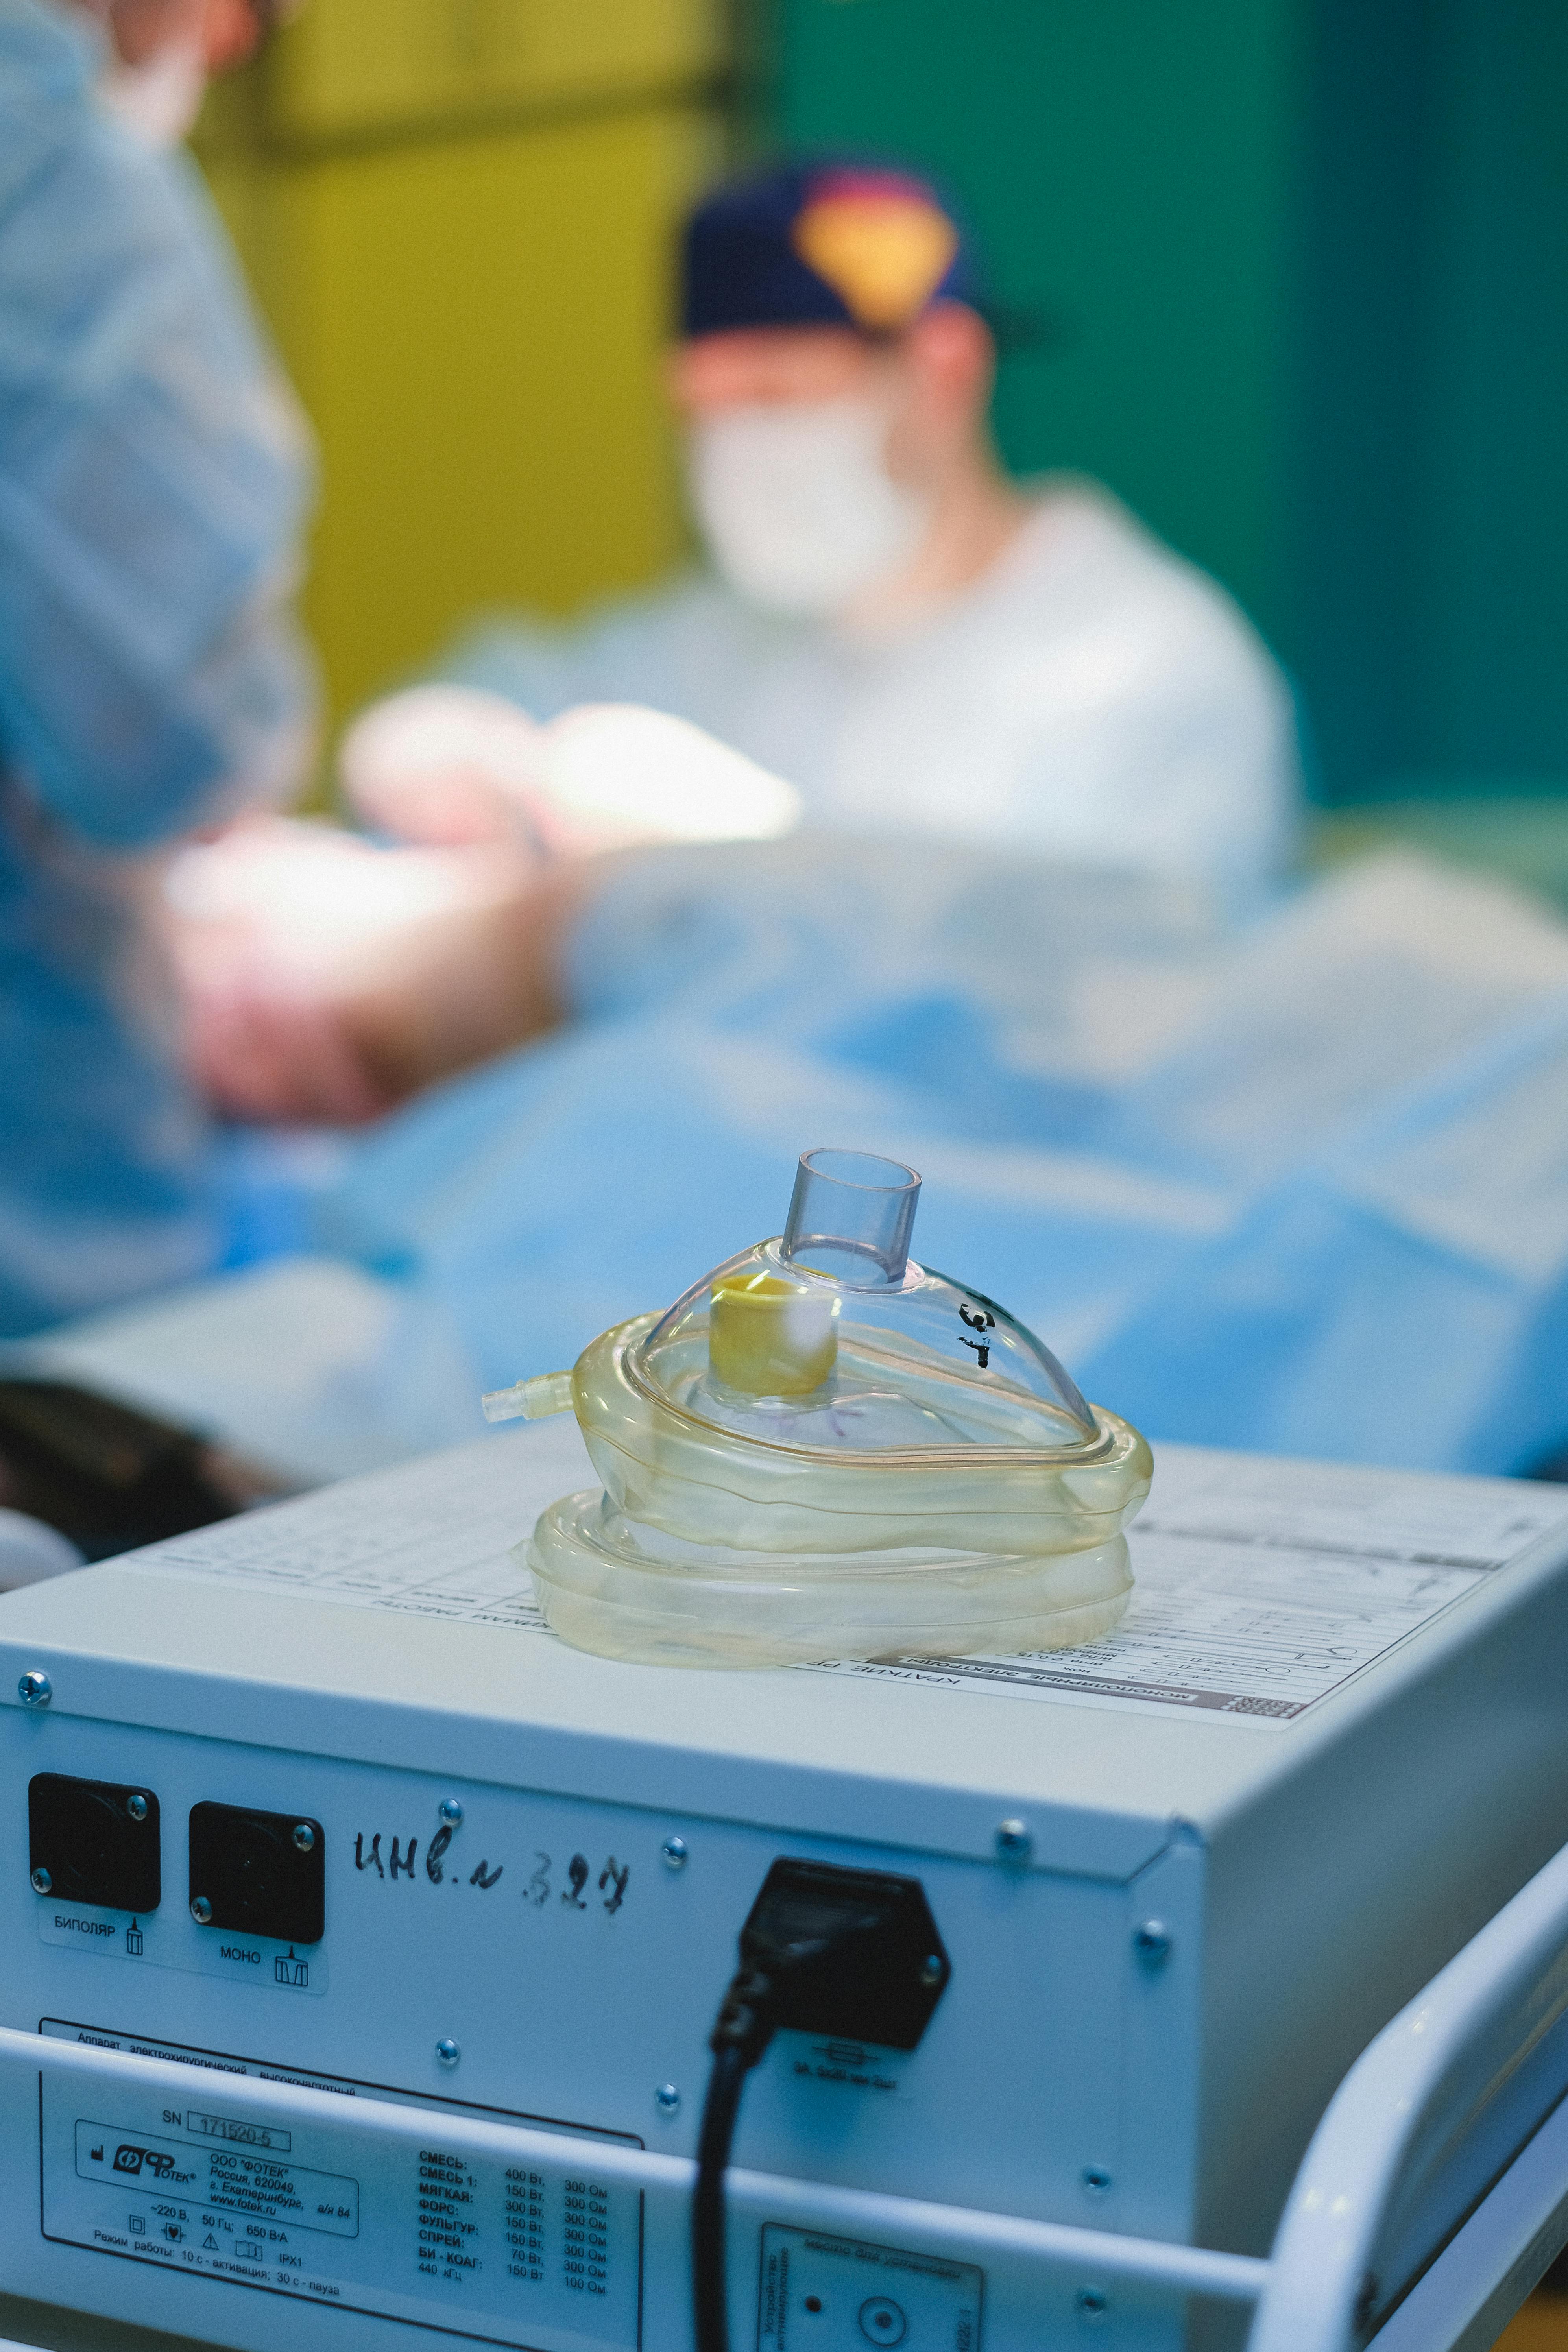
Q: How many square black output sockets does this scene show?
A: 2